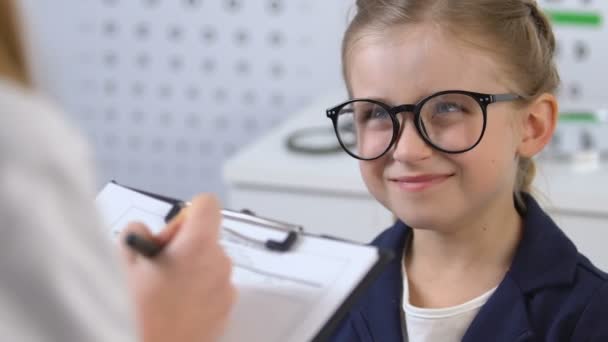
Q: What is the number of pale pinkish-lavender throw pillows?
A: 0